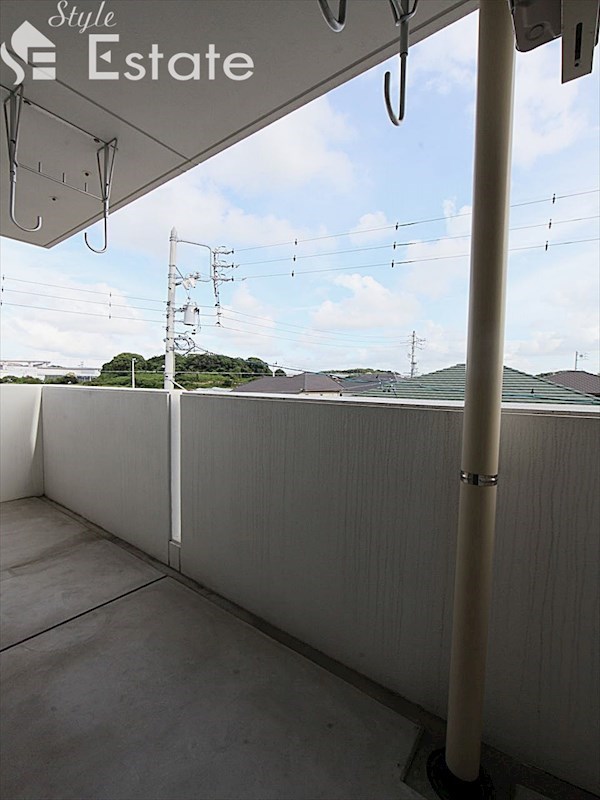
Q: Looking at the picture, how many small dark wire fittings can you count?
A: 15